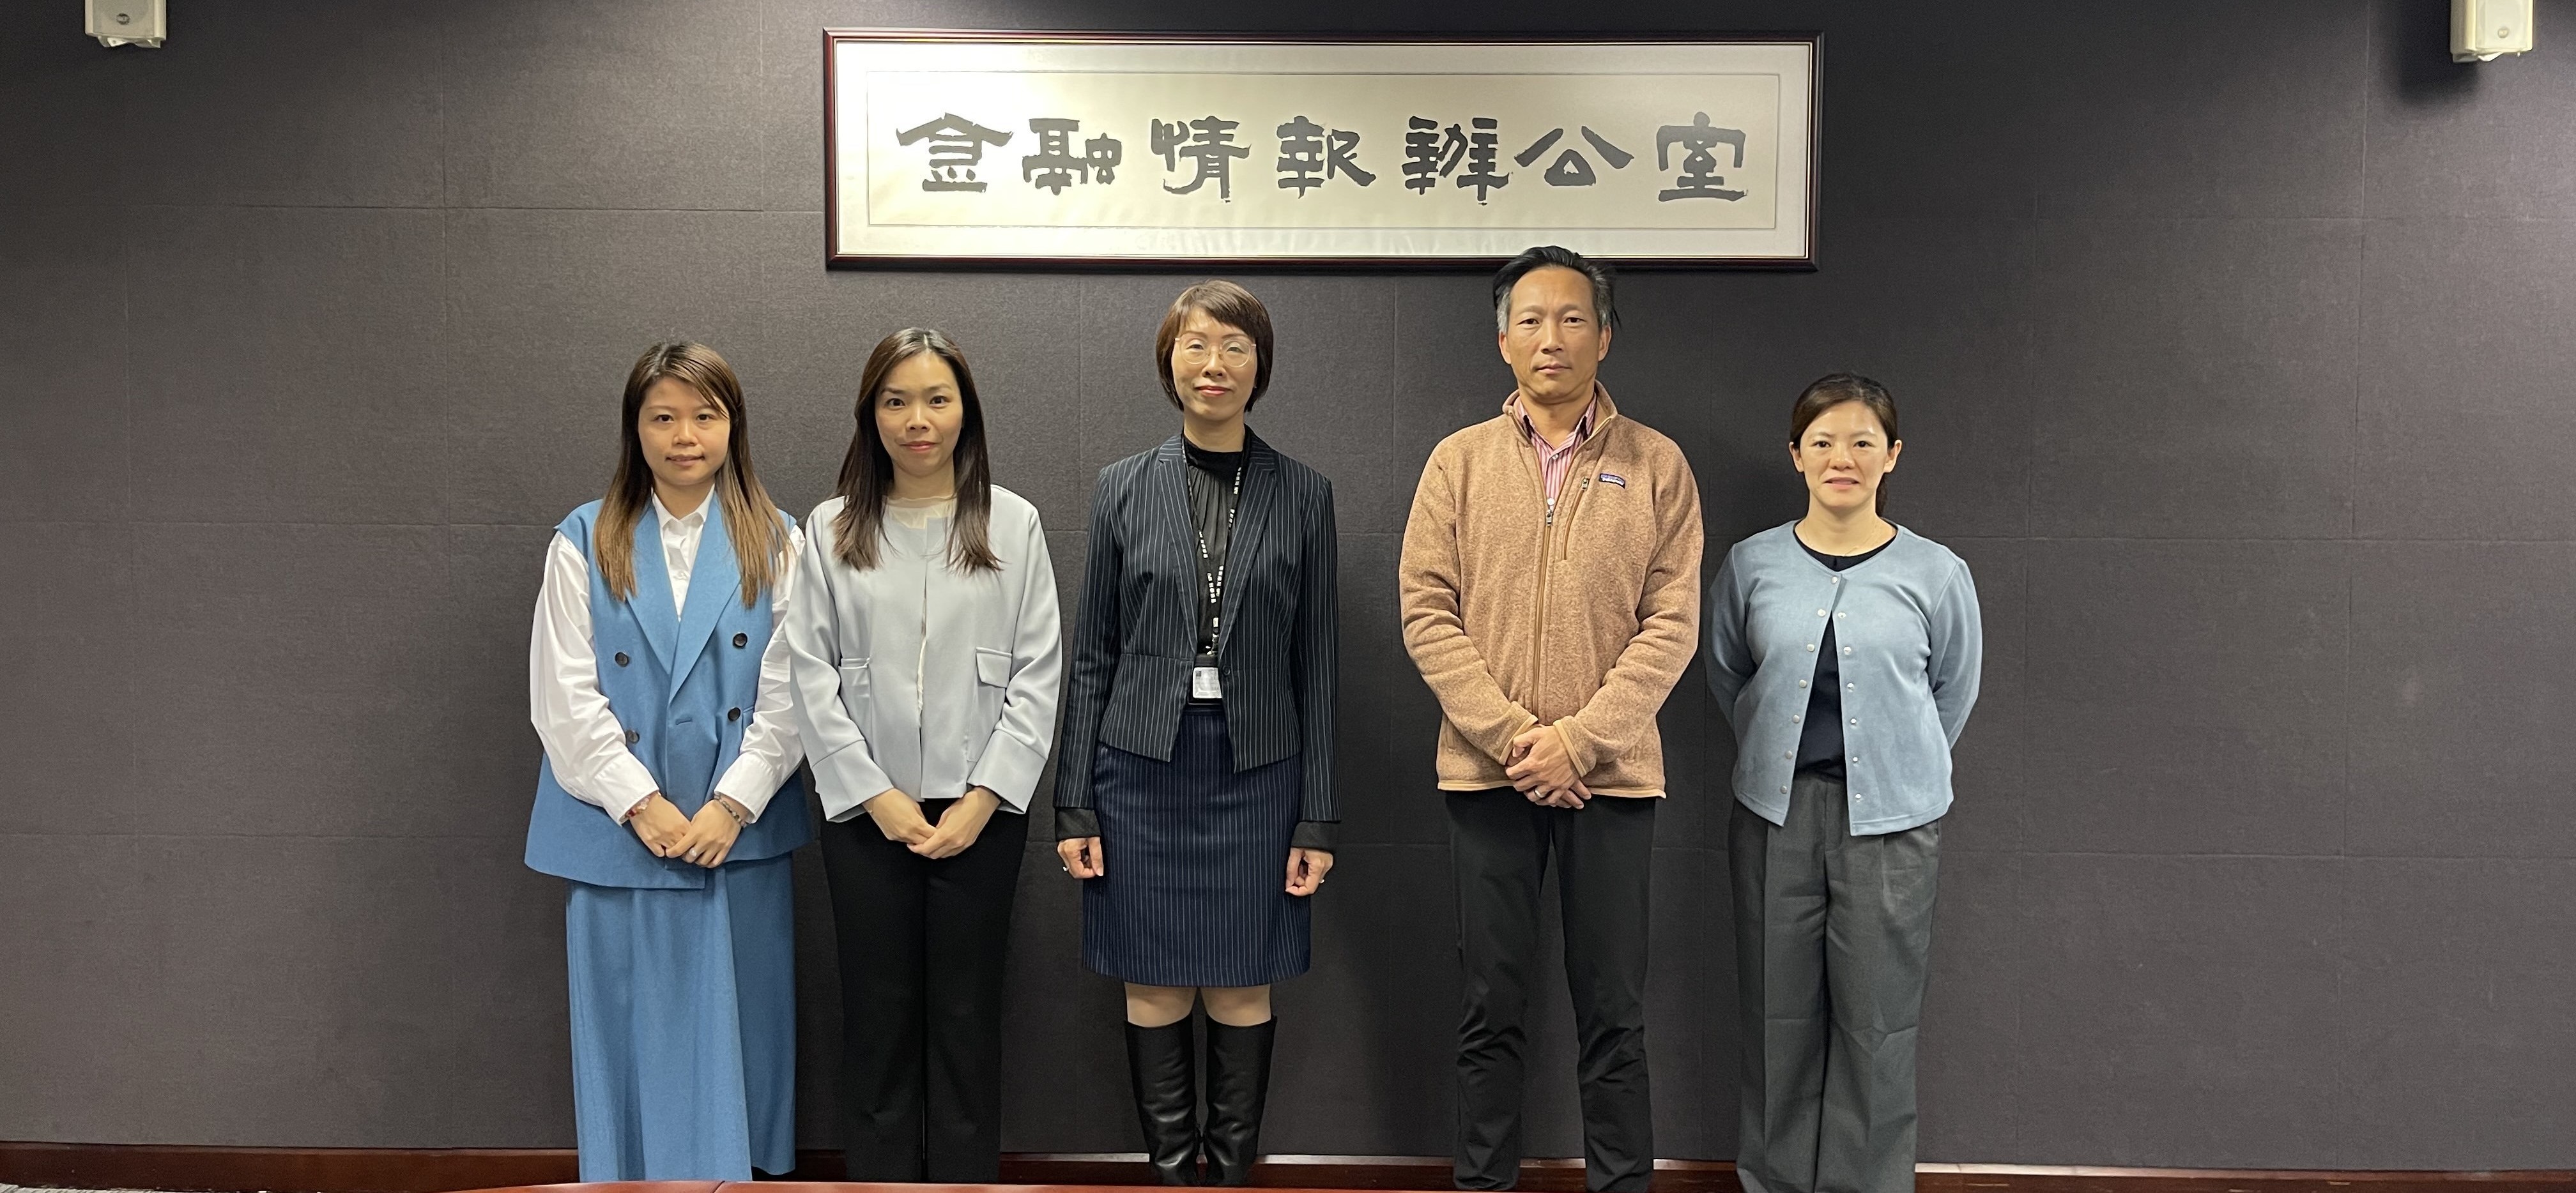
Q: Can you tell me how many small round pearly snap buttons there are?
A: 13